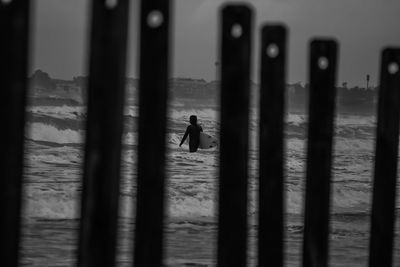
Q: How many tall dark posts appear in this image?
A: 7